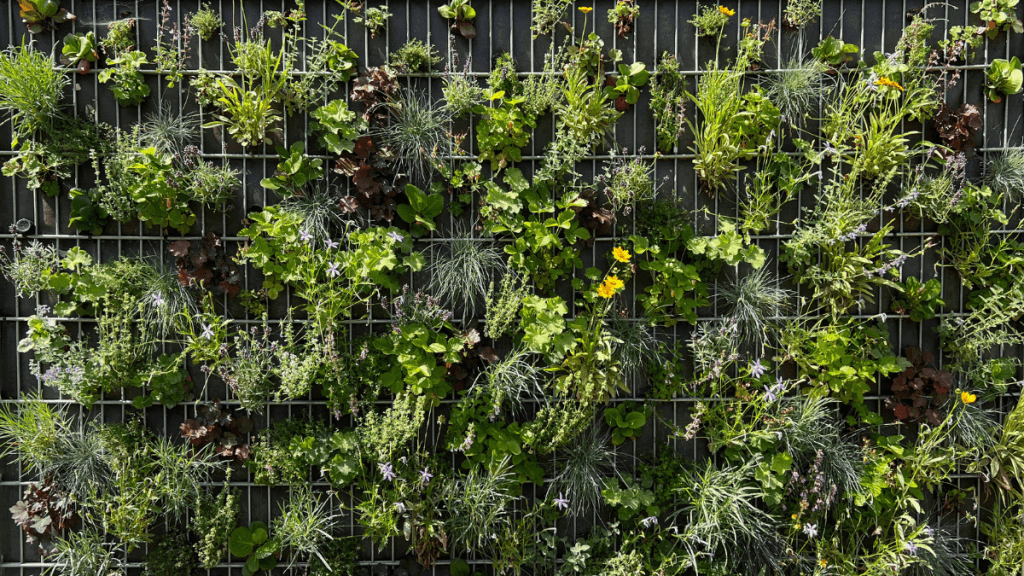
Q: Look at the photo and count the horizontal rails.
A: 7